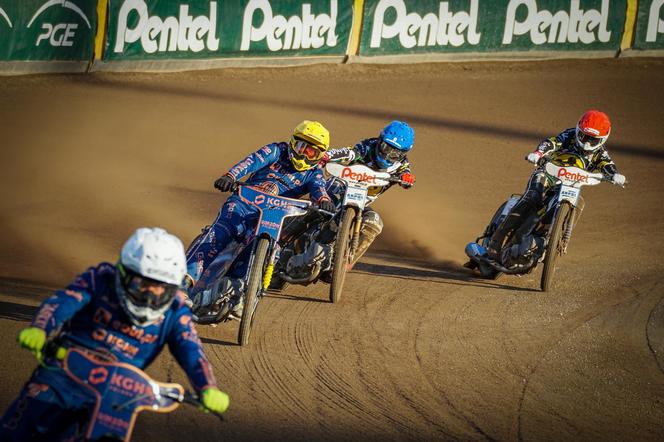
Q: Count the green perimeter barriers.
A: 4